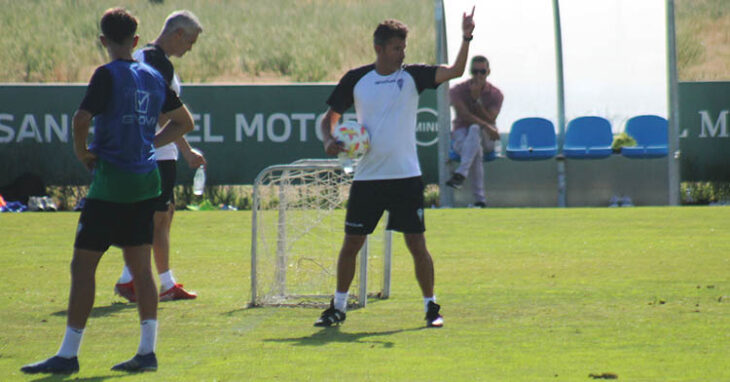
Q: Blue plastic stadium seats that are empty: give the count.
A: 3